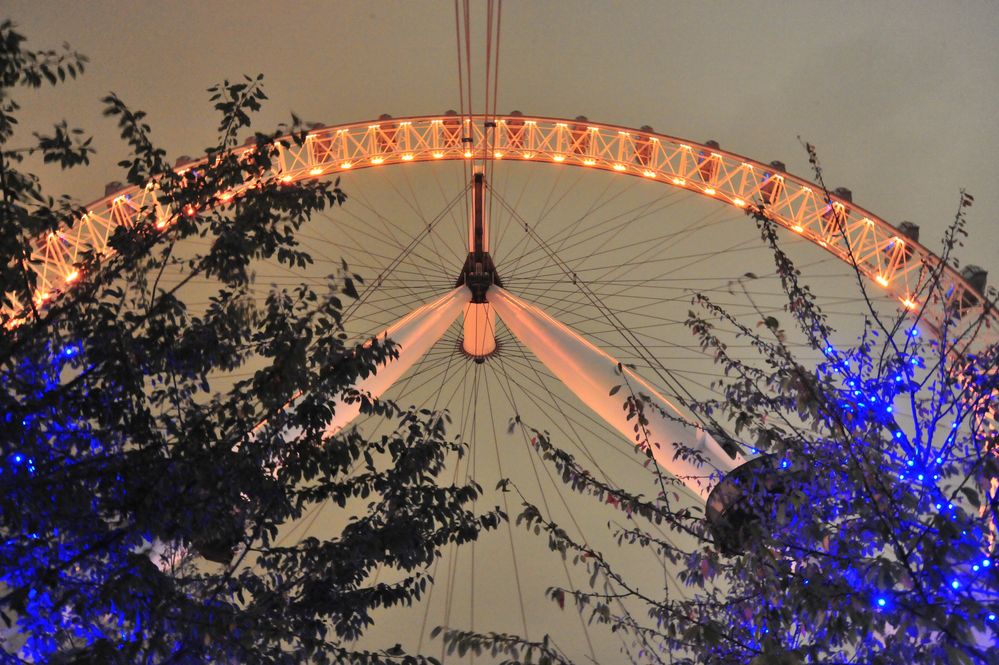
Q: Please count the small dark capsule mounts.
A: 14